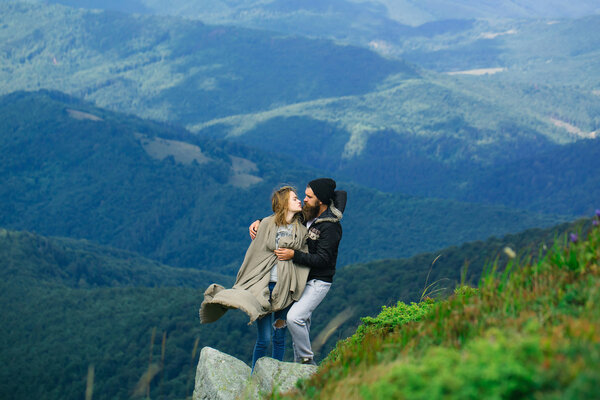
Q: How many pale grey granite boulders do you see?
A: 2